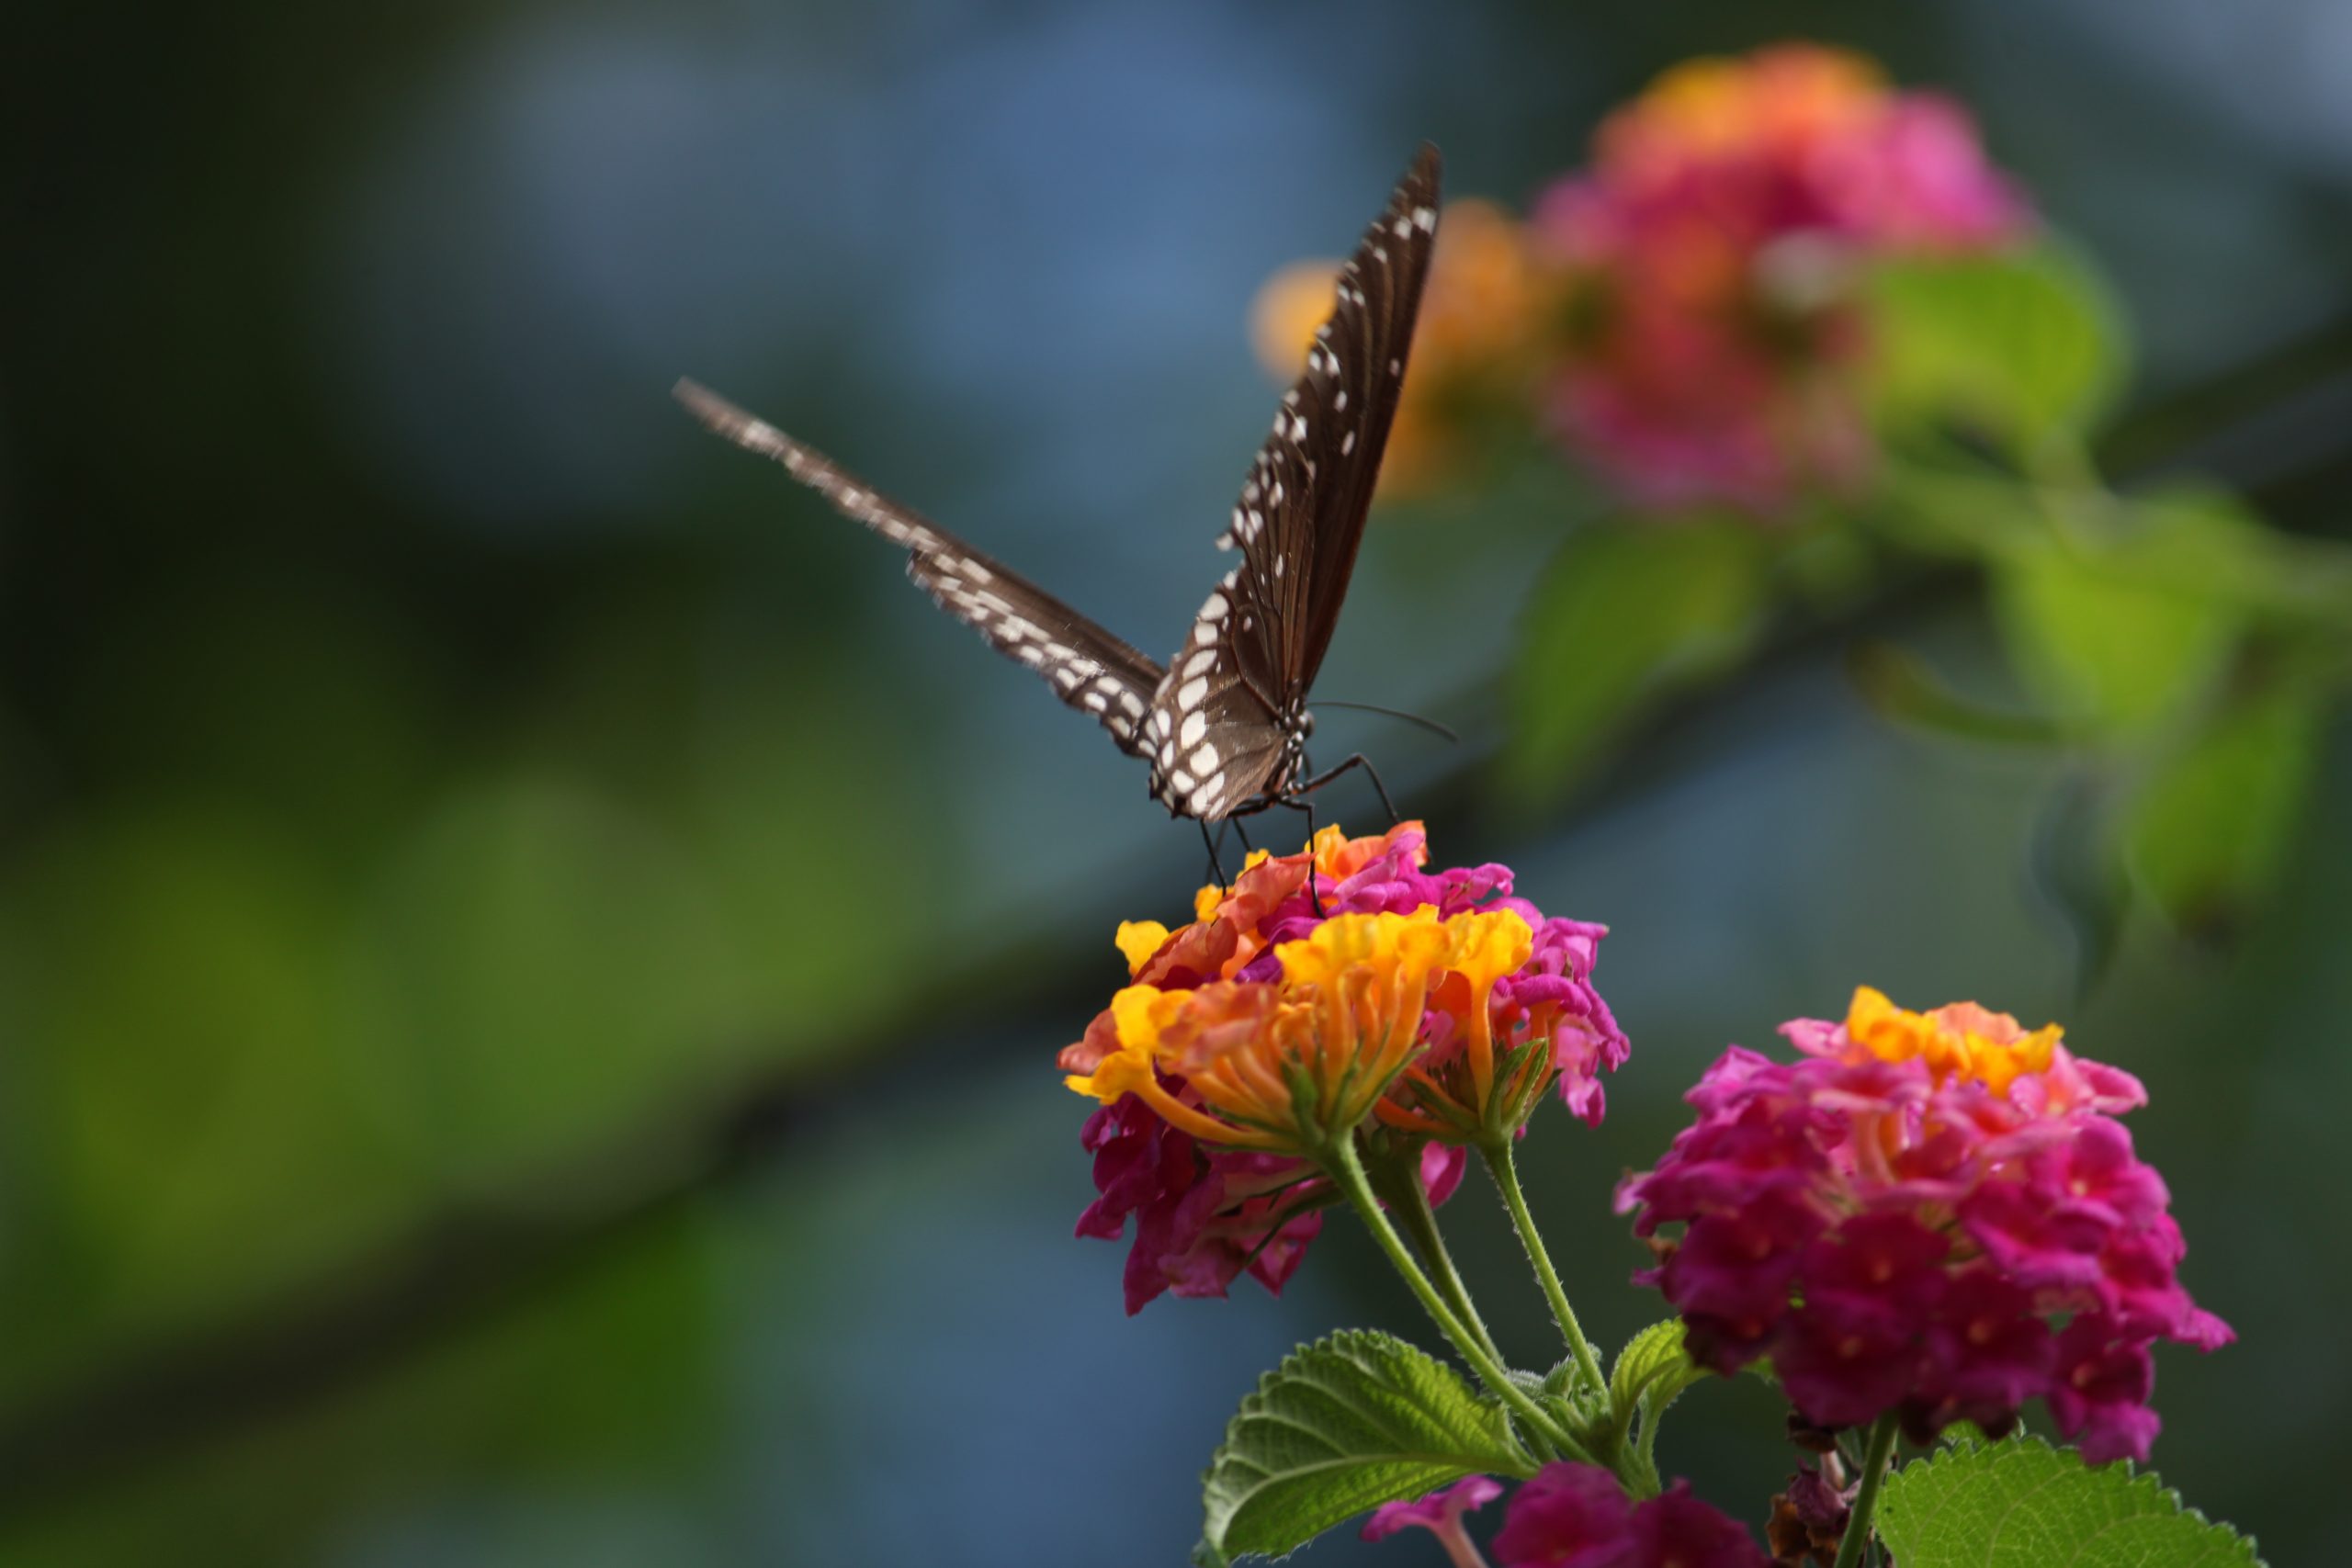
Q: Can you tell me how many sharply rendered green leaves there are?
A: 3